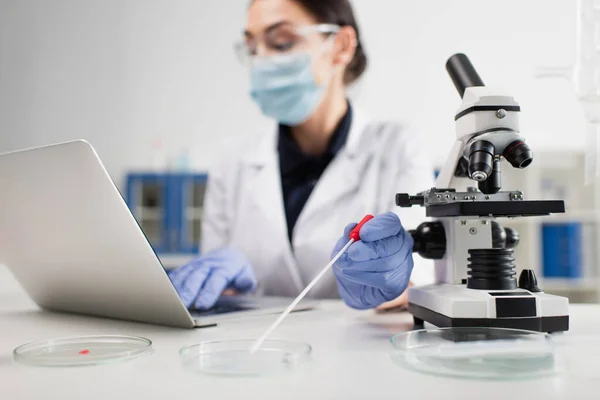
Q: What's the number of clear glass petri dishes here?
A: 3